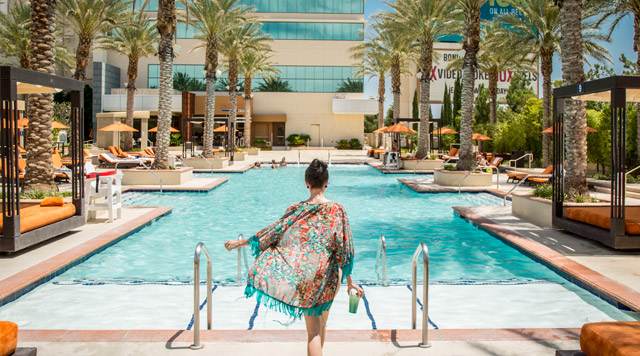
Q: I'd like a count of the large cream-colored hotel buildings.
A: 1